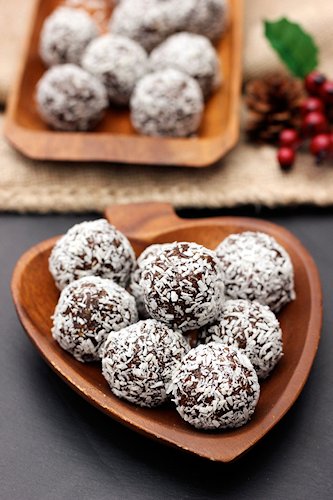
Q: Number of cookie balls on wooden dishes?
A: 15